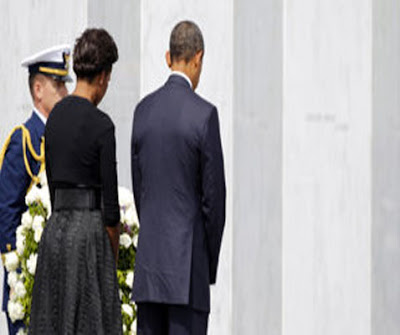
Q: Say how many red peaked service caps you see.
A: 0